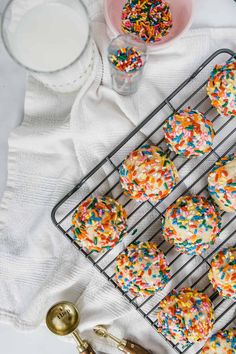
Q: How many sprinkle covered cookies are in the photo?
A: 10